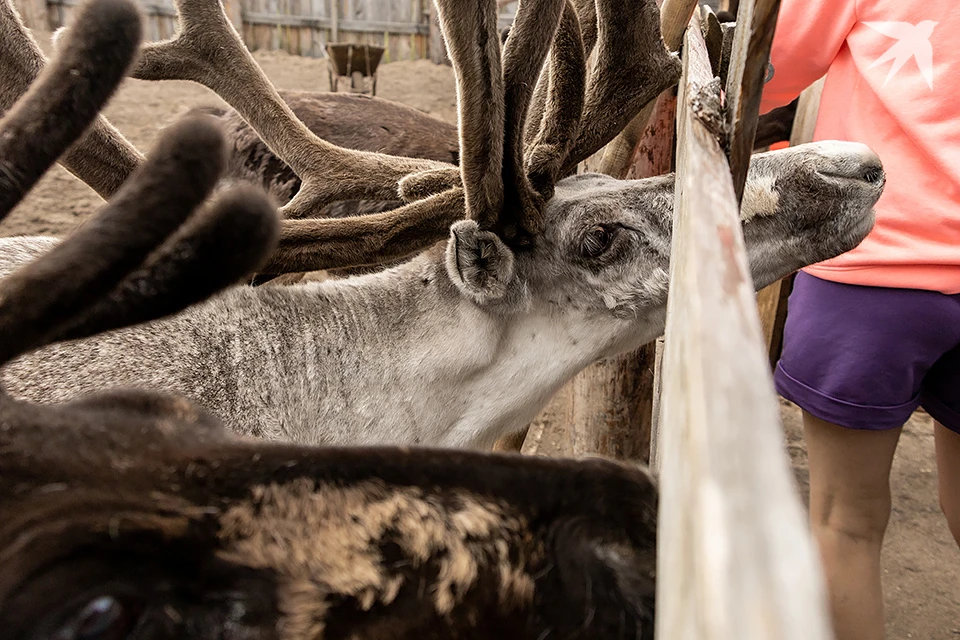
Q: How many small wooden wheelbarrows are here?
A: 1